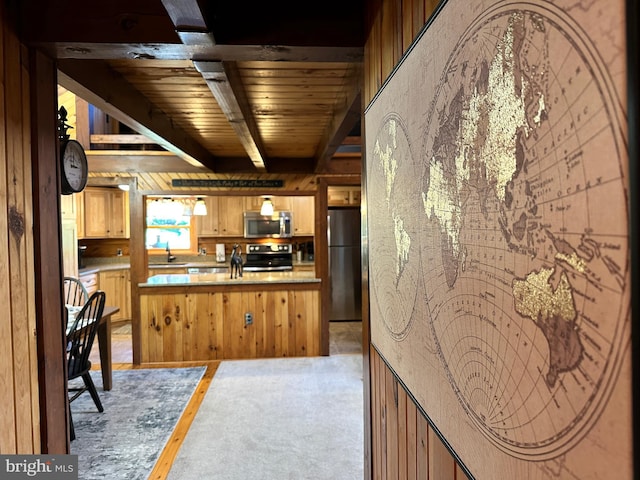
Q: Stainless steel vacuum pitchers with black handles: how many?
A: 0